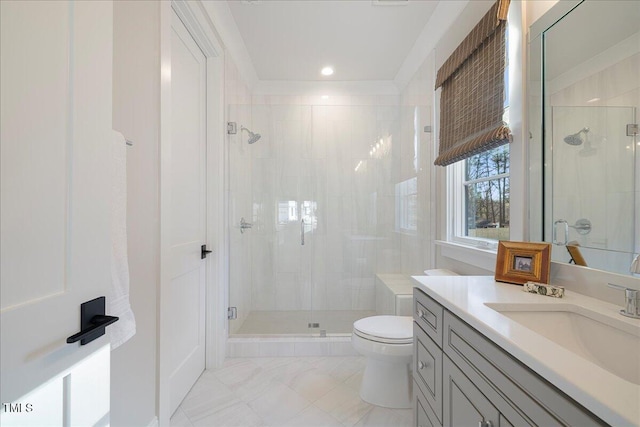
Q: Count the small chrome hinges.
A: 2